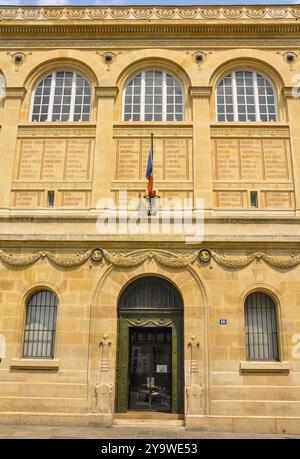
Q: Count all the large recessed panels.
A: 3